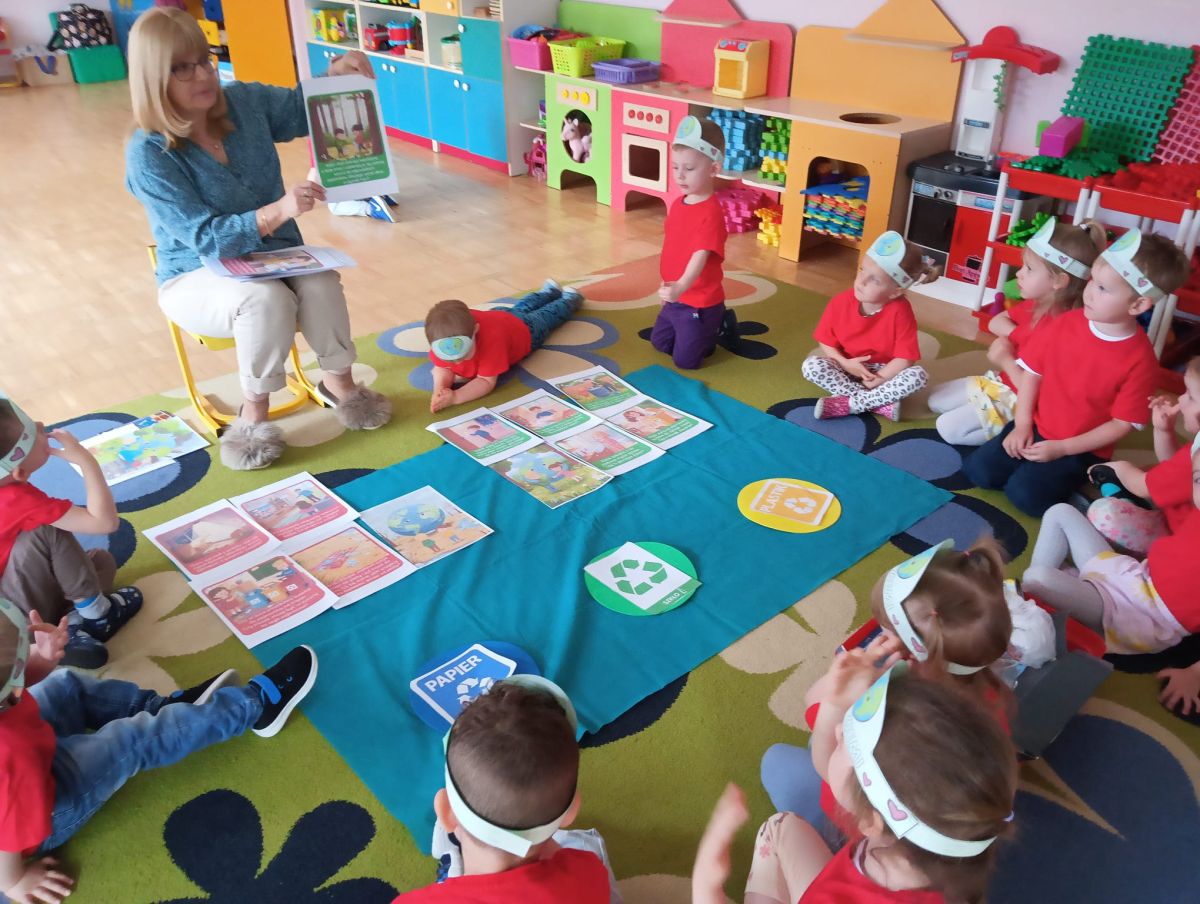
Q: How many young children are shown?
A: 12